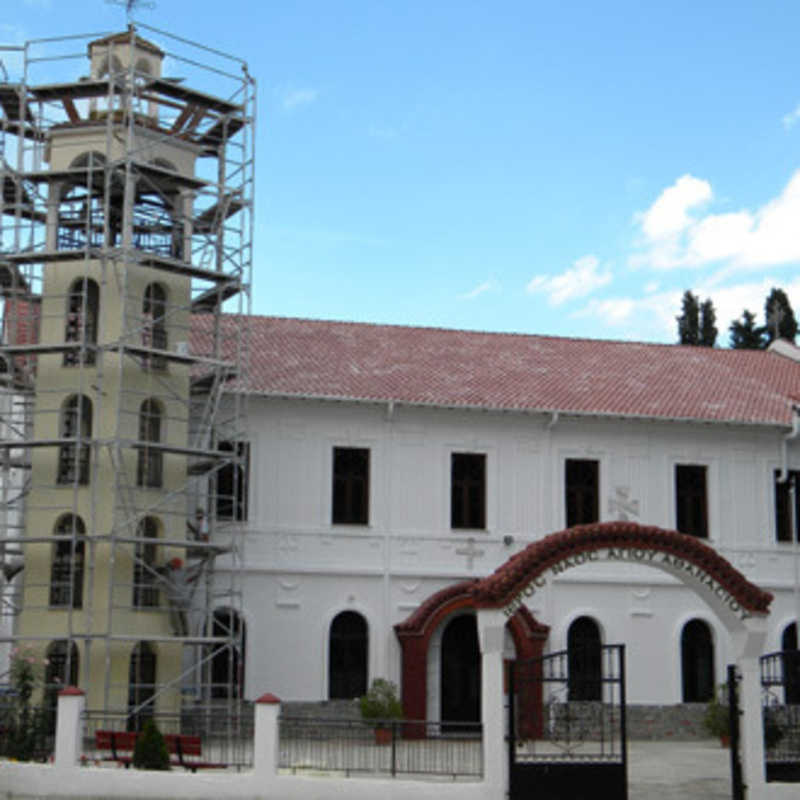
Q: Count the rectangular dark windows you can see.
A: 6